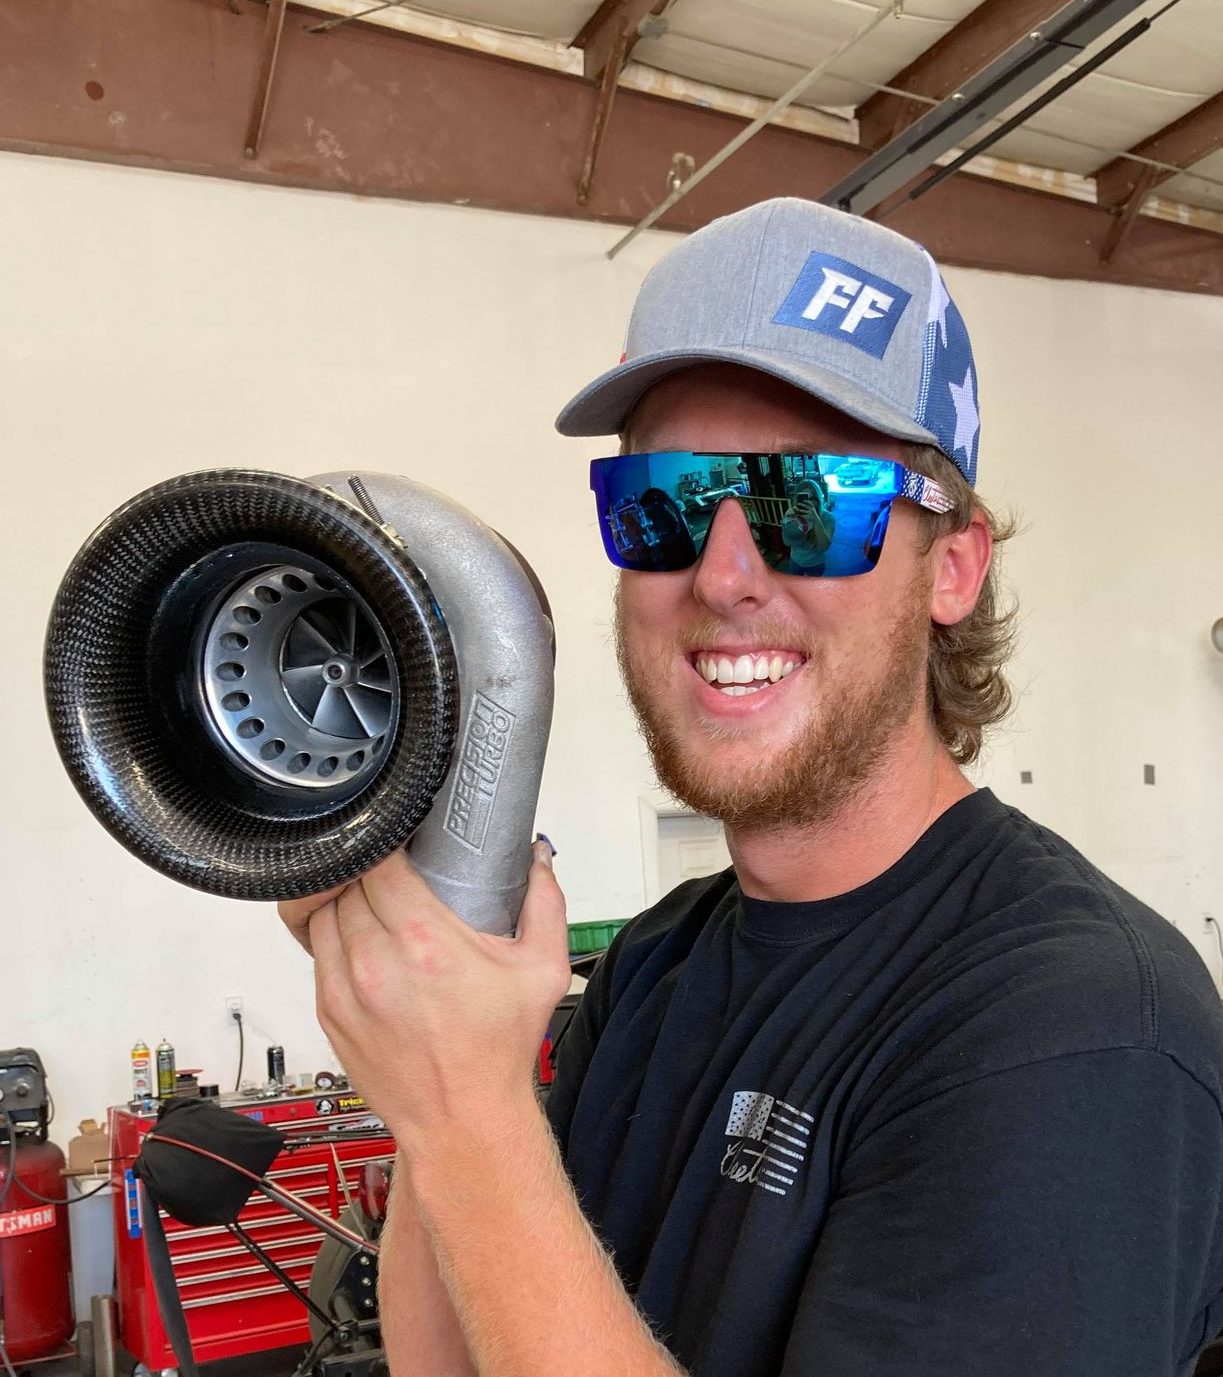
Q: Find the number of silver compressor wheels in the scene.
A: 1